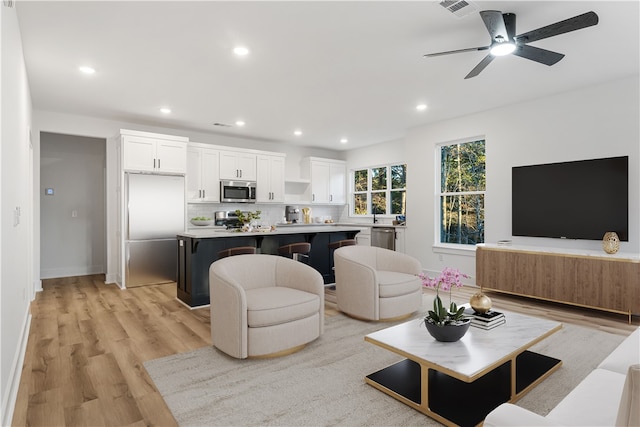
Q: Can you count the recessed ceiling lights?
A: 7